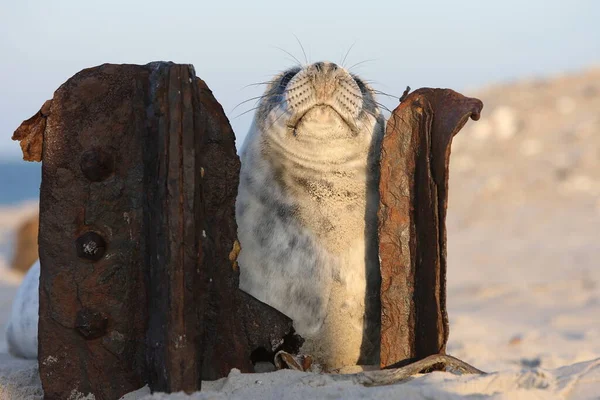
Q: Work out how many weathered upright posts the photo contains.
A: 2